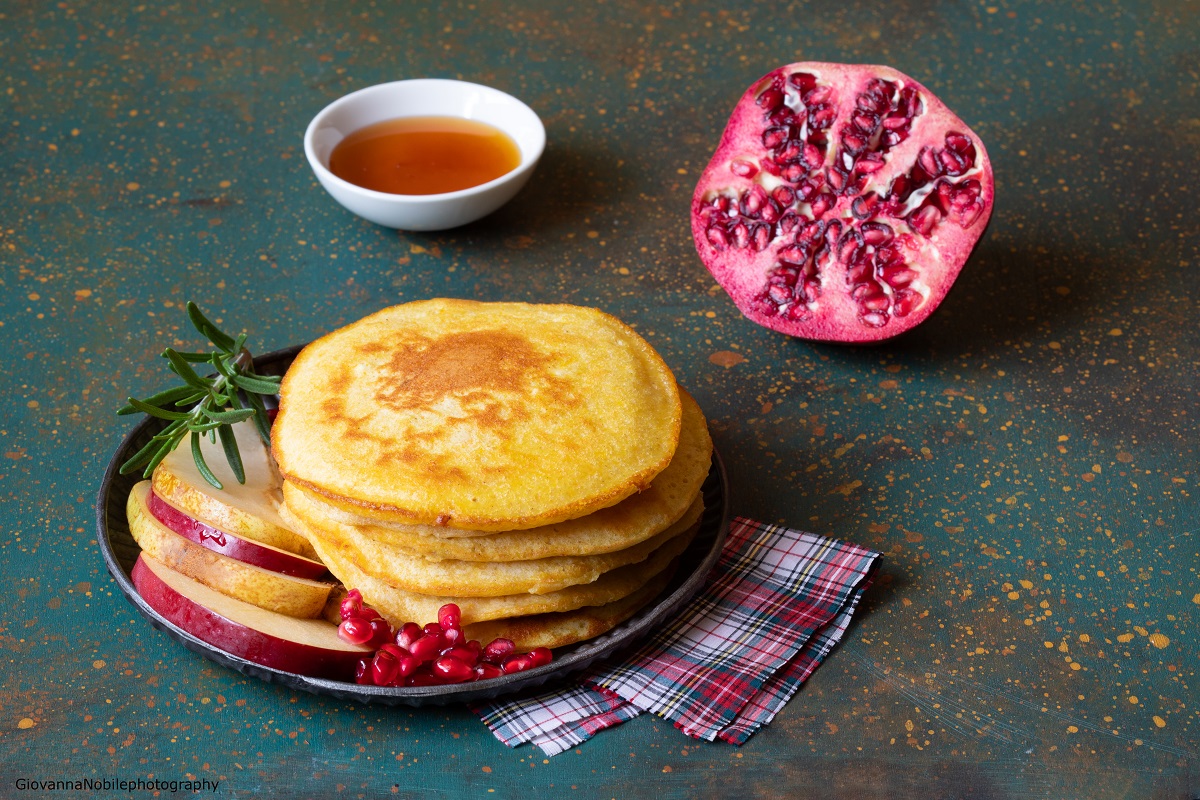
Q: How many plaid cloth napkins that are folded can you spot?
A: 2